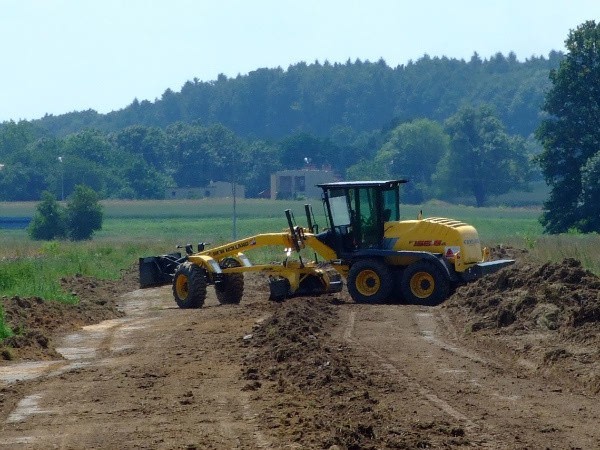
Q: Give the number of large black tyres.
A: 4